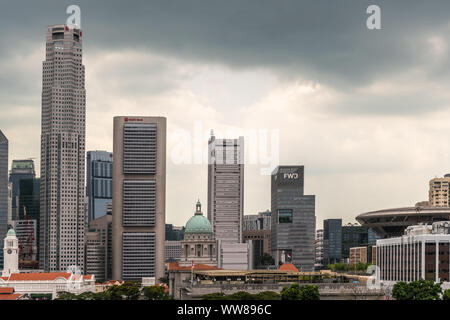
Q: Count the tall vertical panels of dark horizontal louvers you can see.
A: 3